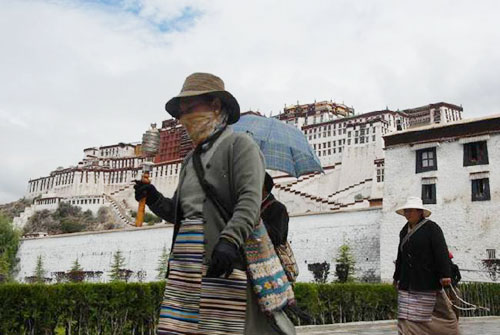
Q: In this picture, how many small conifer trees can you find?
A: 5